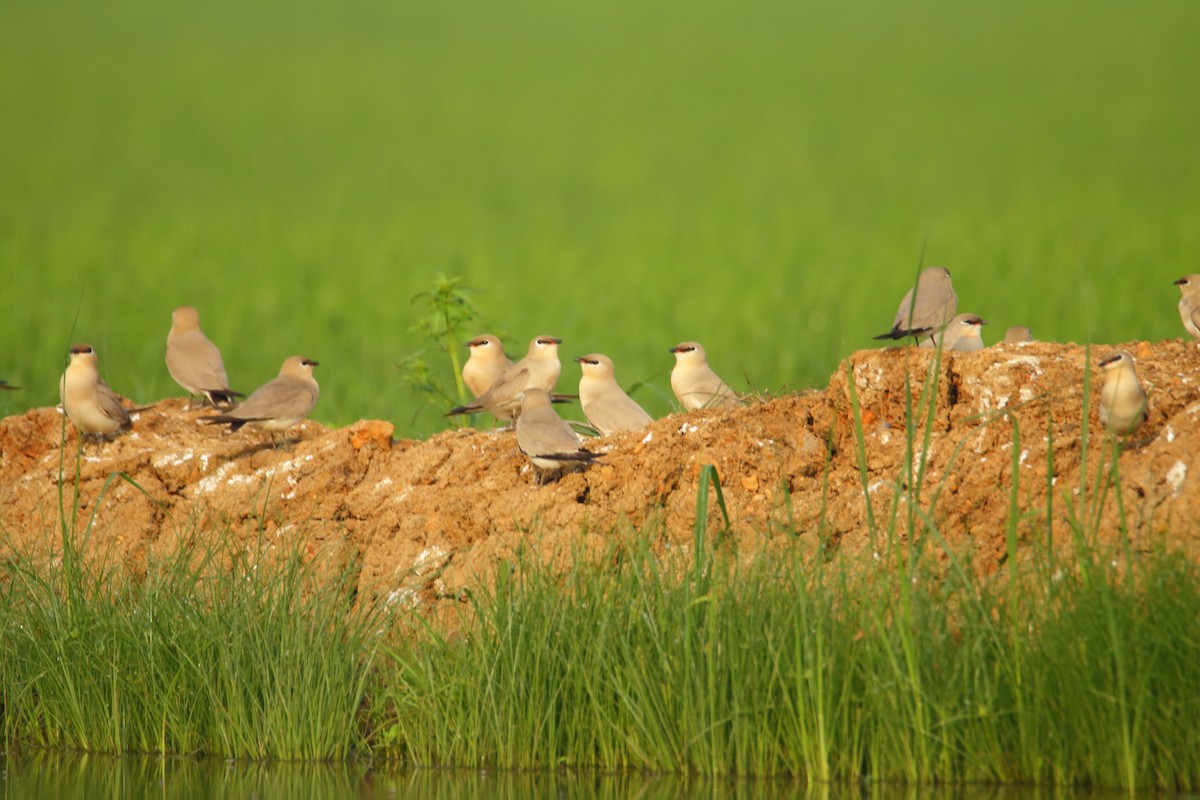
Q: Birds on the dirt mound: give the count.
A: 13